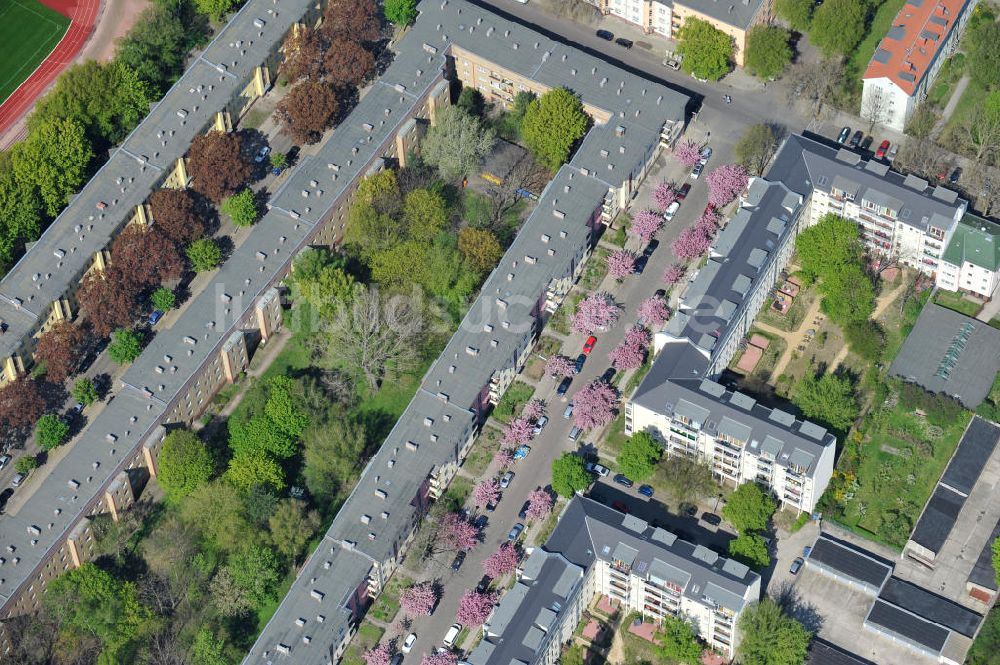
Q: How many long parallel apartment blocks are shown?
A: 3